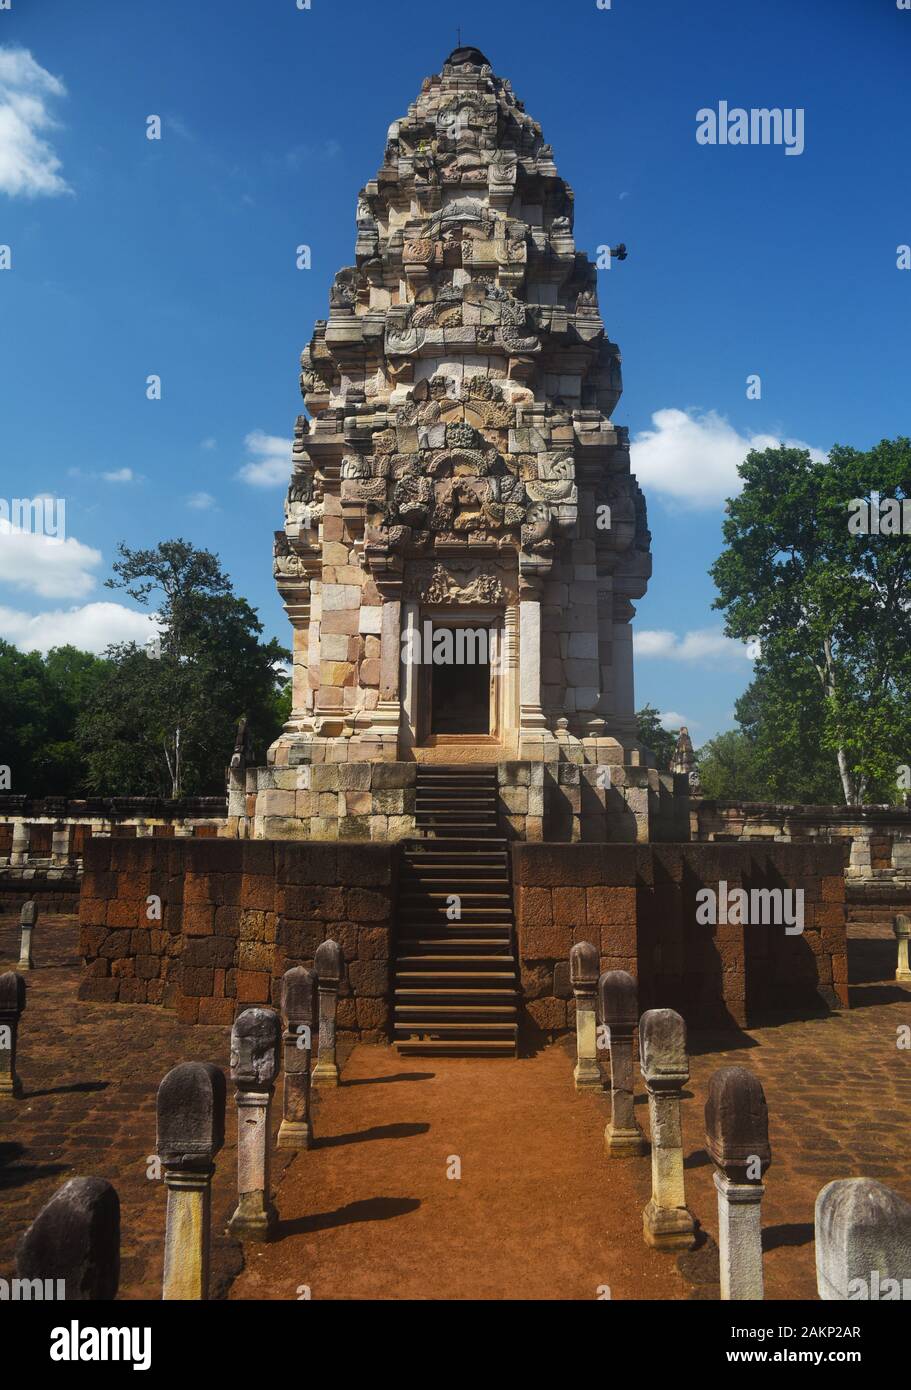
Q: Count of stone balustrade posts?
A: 13